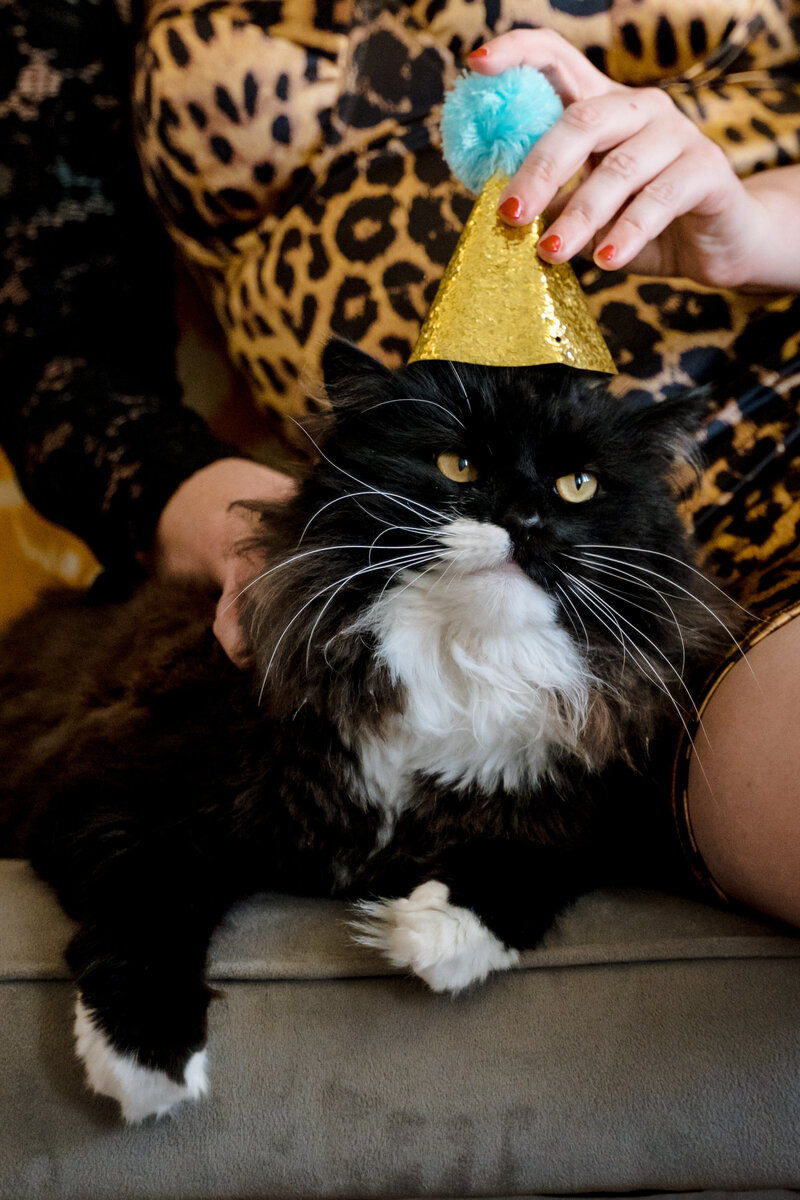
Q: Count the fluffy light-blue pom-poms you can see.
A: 1